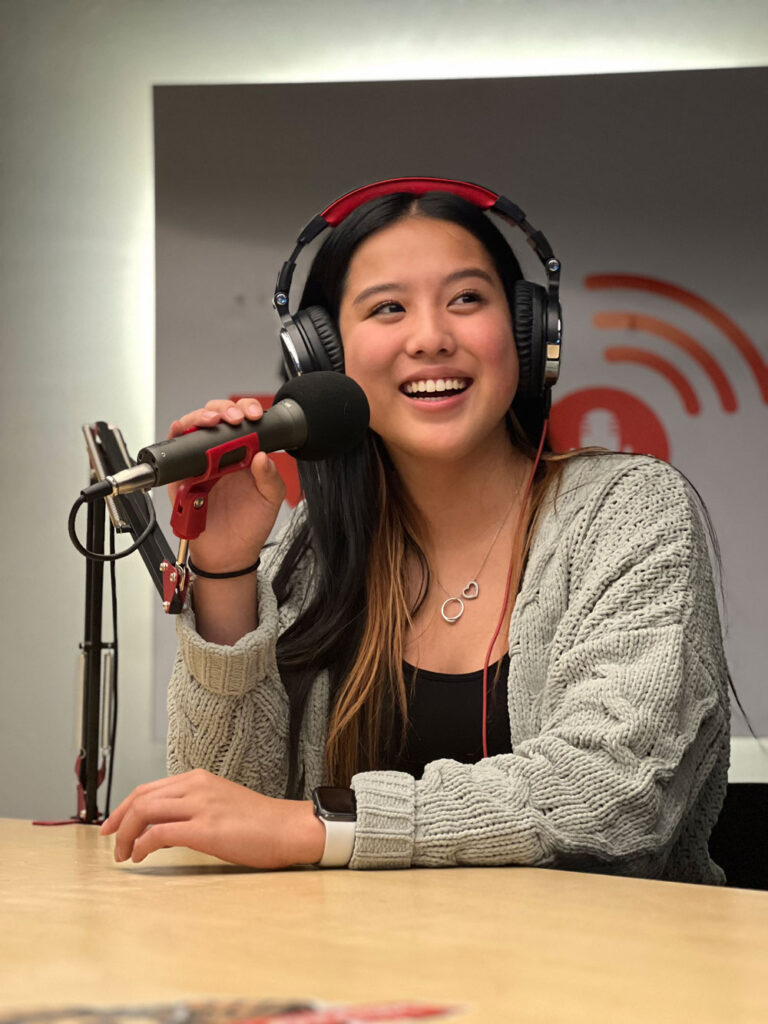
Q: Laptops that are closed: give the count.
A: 0